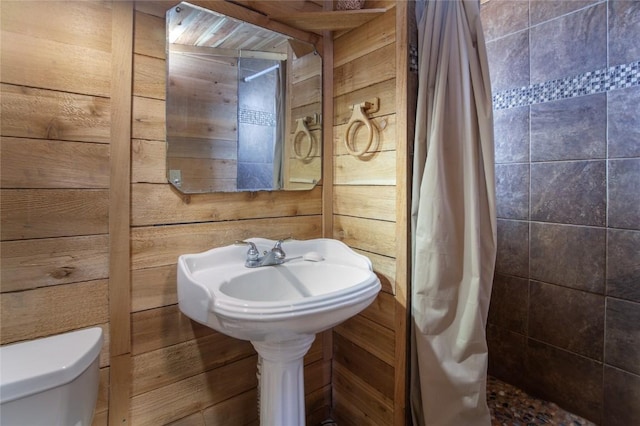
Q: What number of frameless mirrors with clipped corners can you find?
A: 1